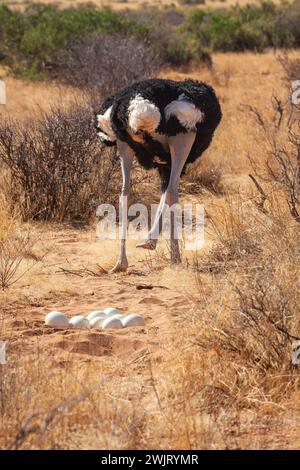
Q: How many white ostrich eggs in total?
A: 8